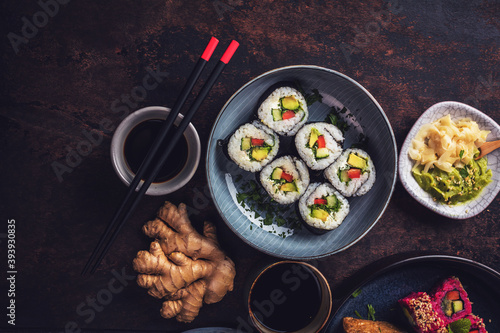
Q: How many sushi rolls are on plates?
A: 9